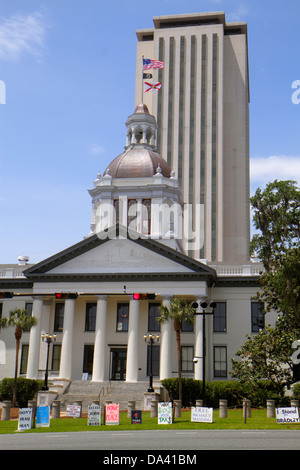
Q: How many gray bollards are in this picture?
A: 14